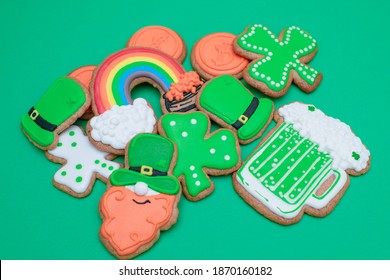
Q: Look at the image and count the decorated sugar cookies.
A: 11